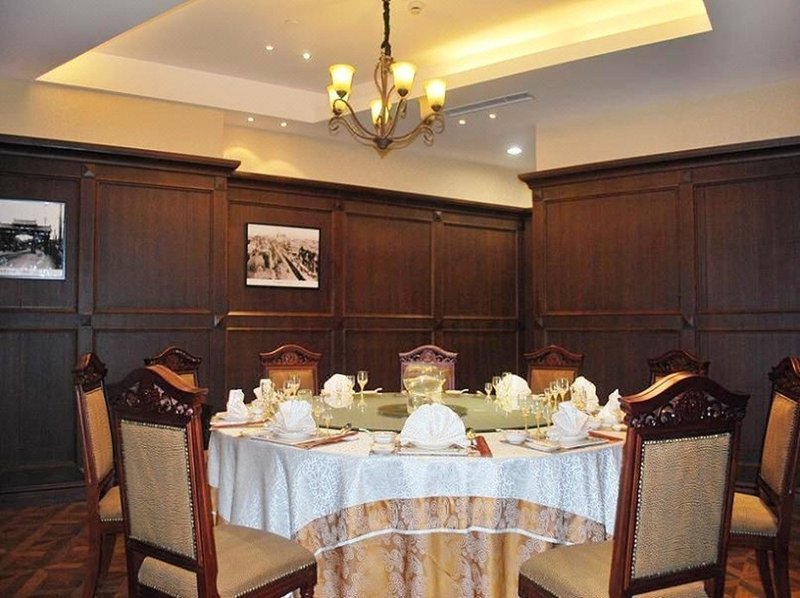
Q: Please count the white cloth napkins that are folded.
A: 9